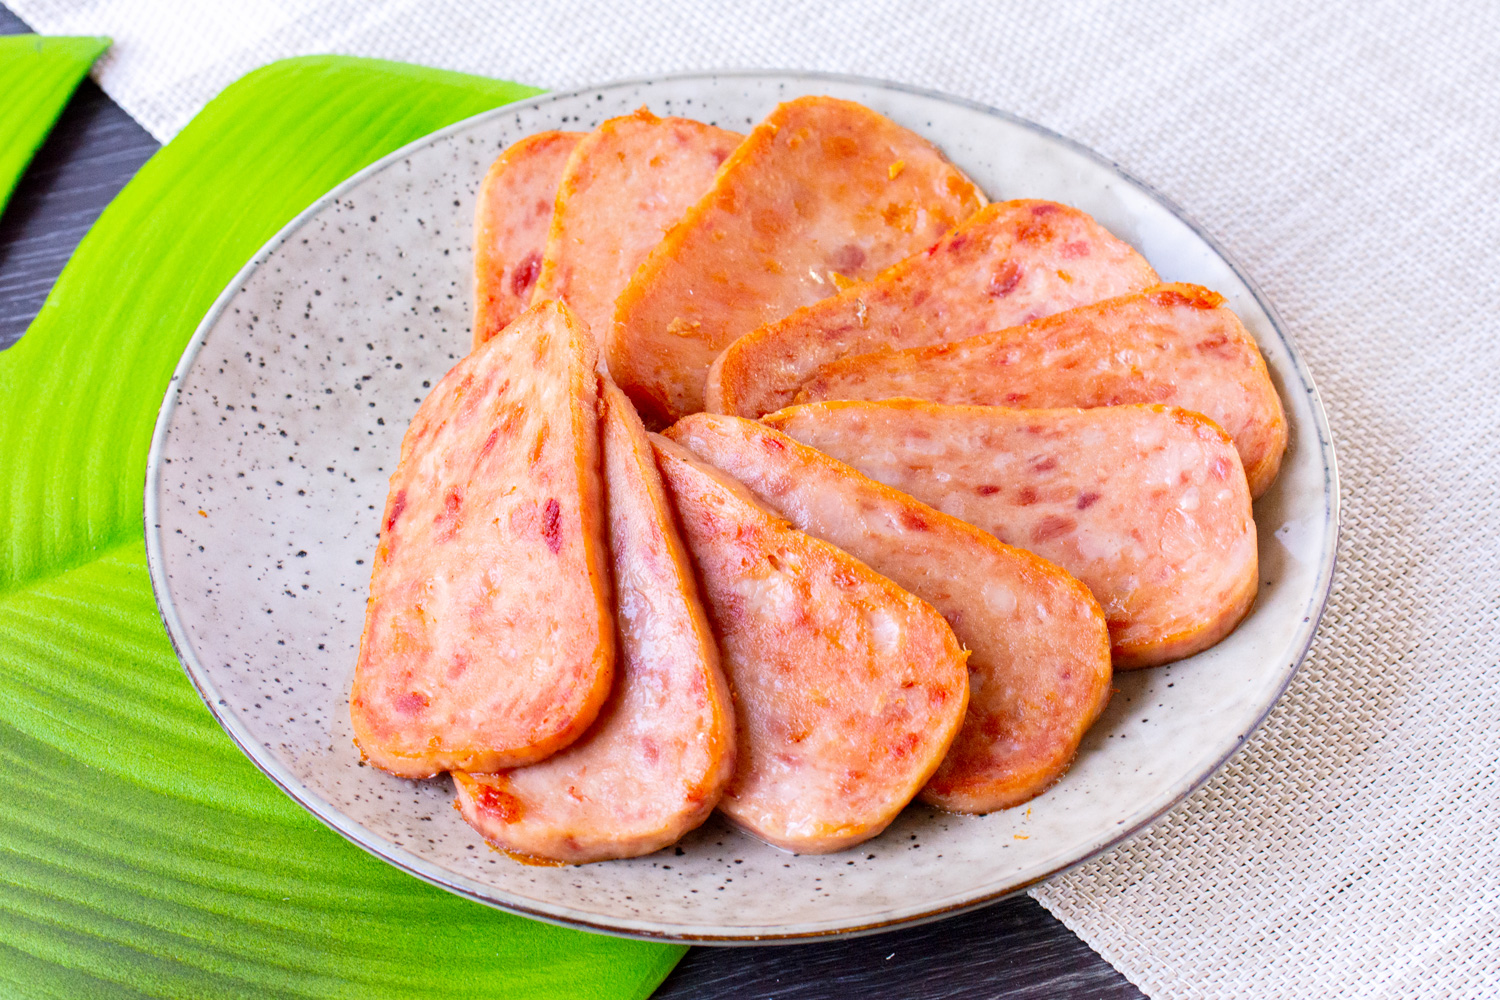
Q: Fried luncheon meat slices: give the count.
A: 10